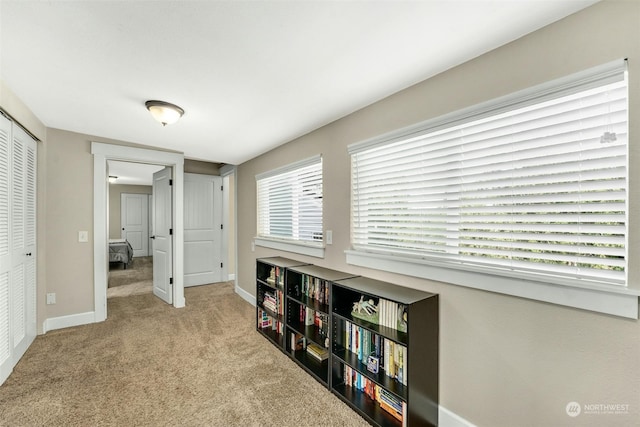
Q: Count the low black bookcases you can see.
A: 3